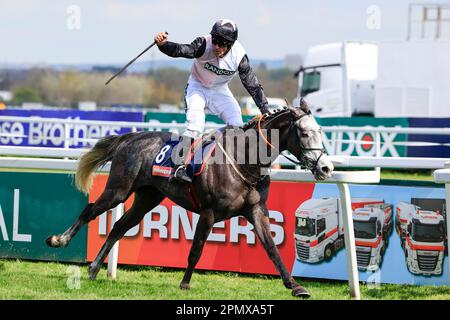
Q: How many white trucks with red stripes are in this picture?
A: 3